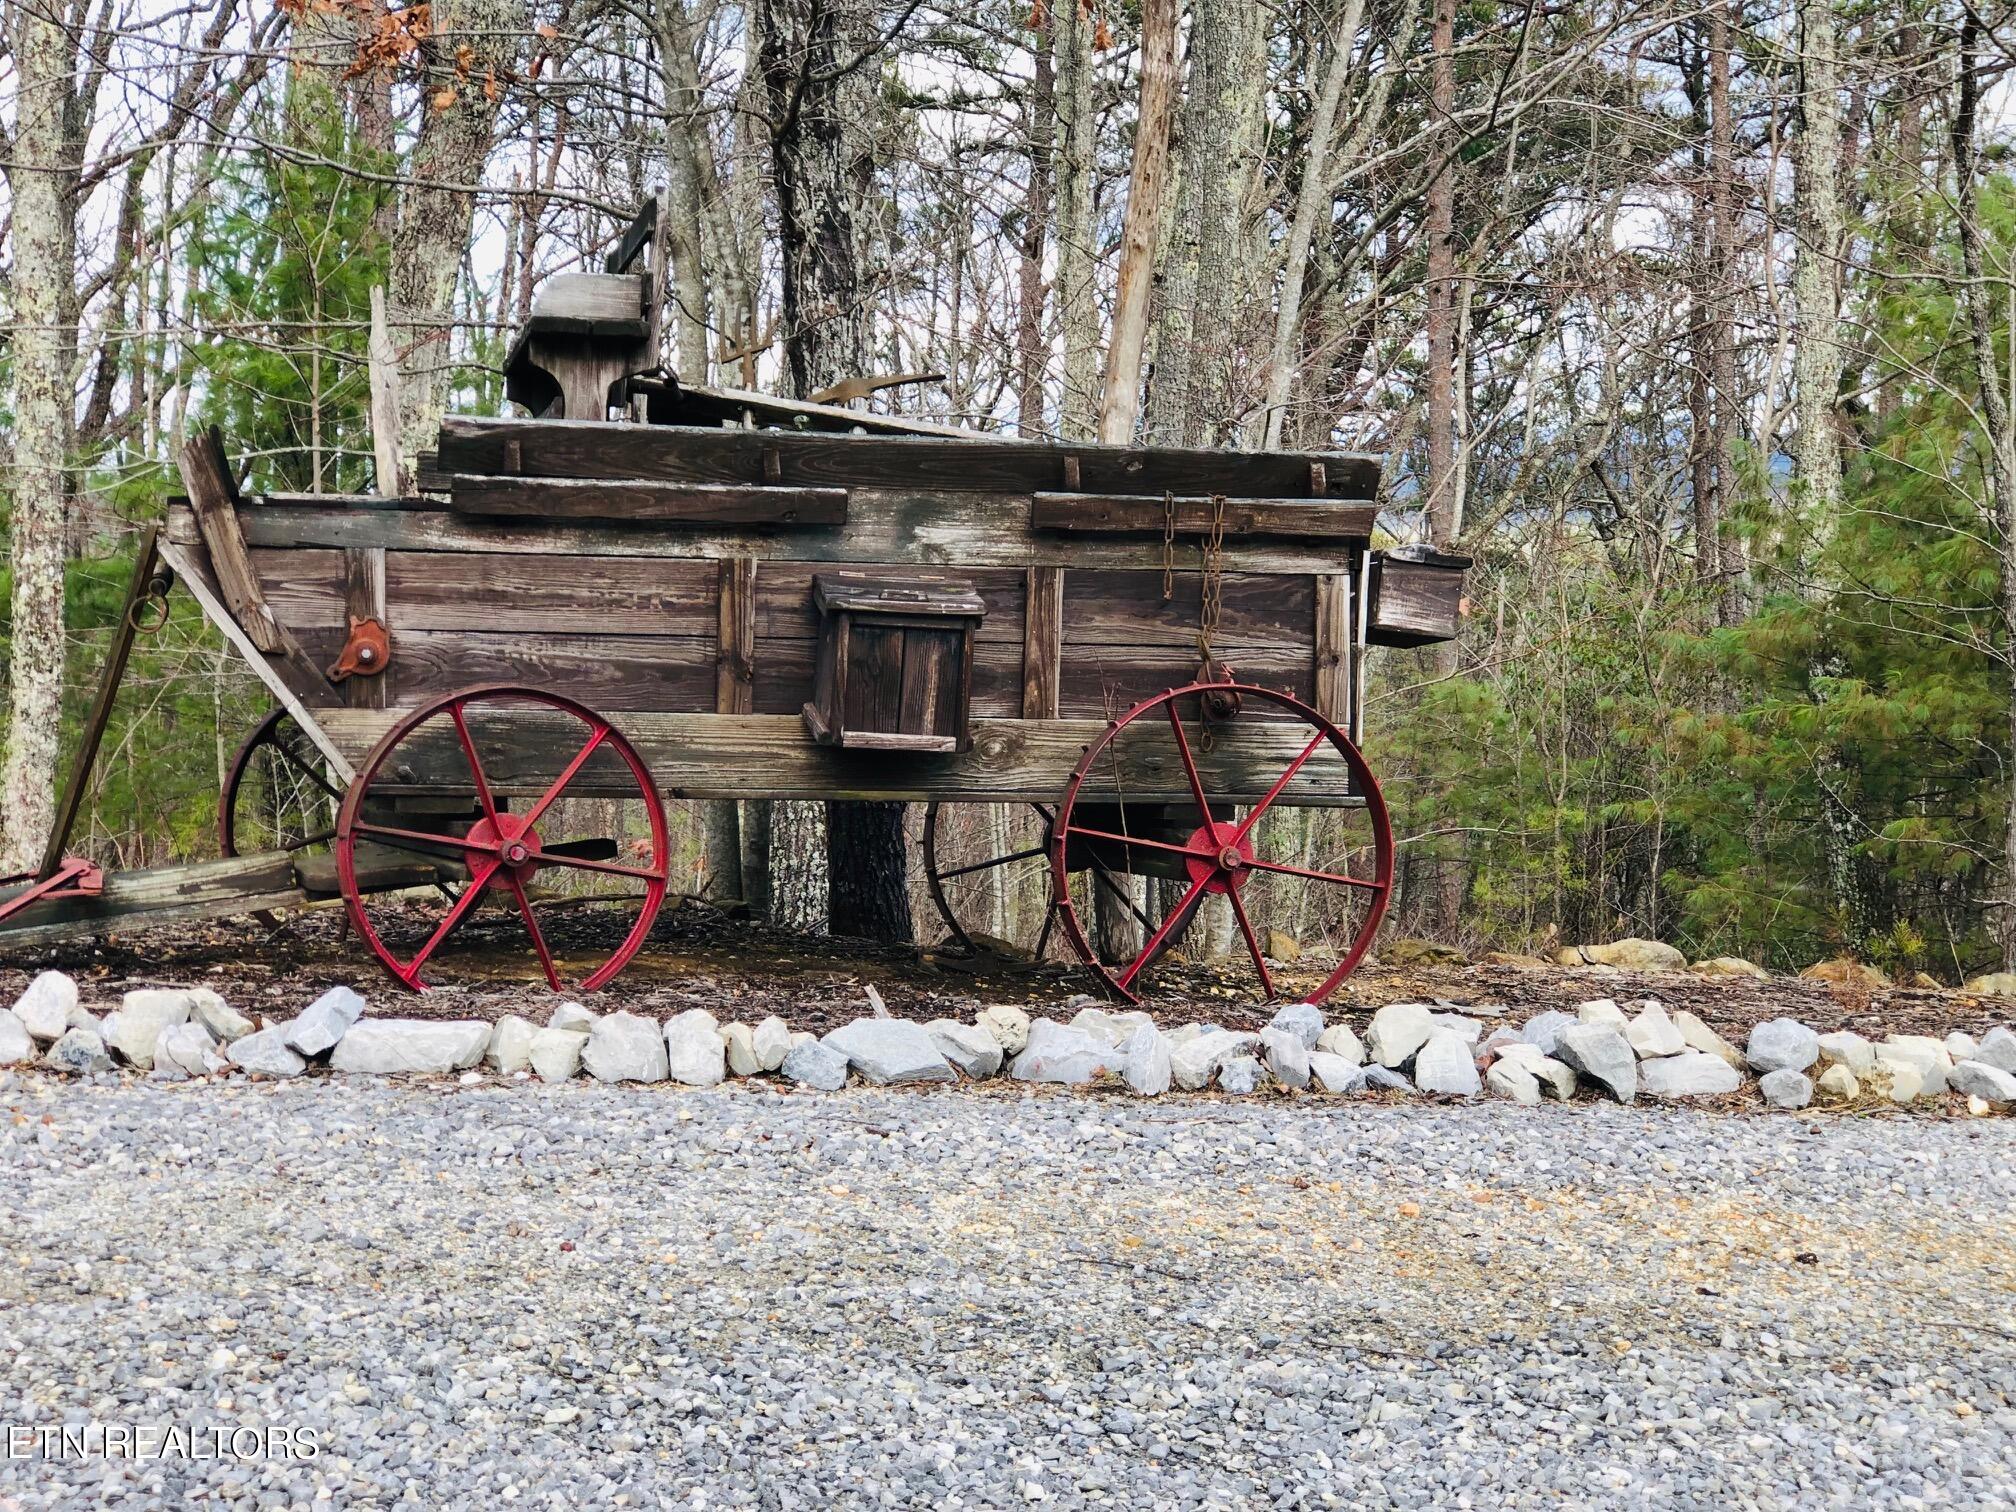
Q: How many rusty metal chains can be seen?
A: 2